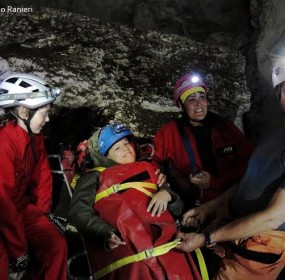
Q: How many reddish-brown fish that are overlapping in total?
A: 0